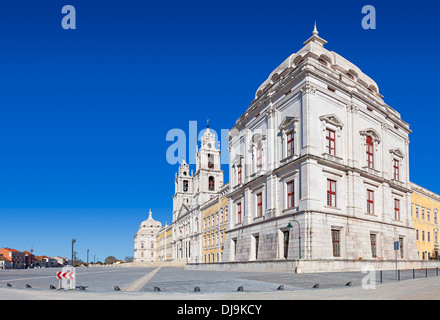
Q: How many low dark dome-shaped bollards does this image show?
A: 11